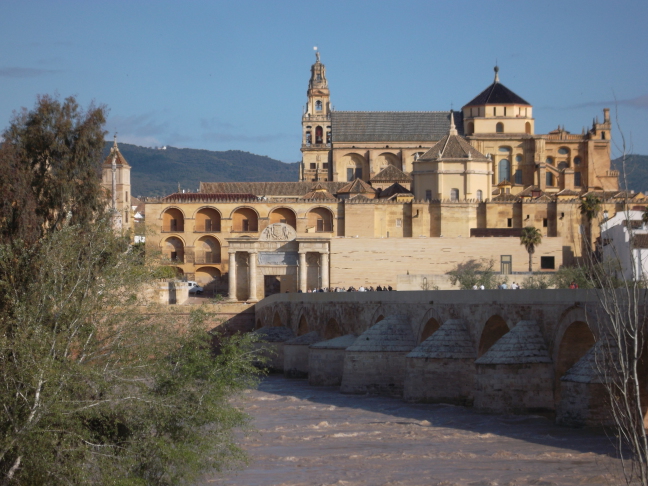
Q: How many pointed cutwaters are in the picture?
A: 7